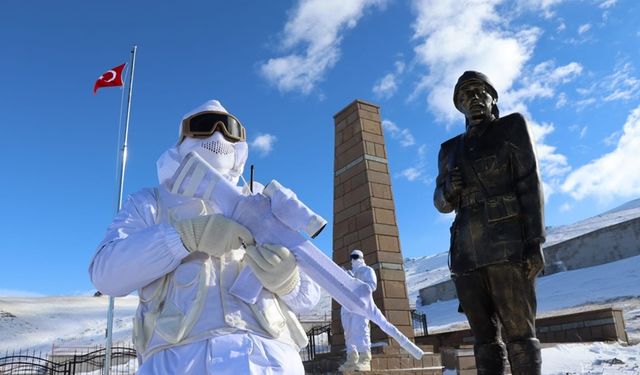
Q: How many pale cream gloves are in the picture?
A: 2